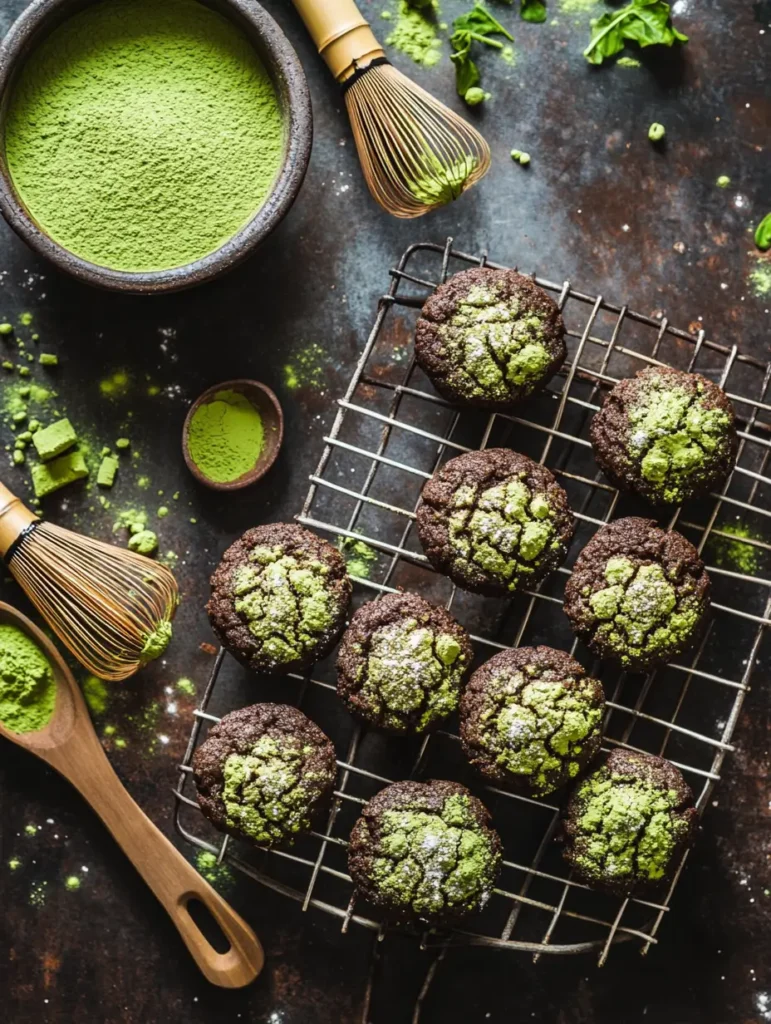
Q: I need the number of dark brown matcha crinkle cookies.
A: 10